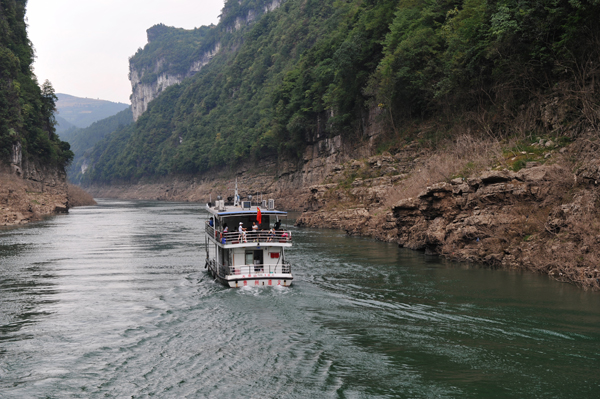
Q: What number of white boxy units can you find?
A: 5